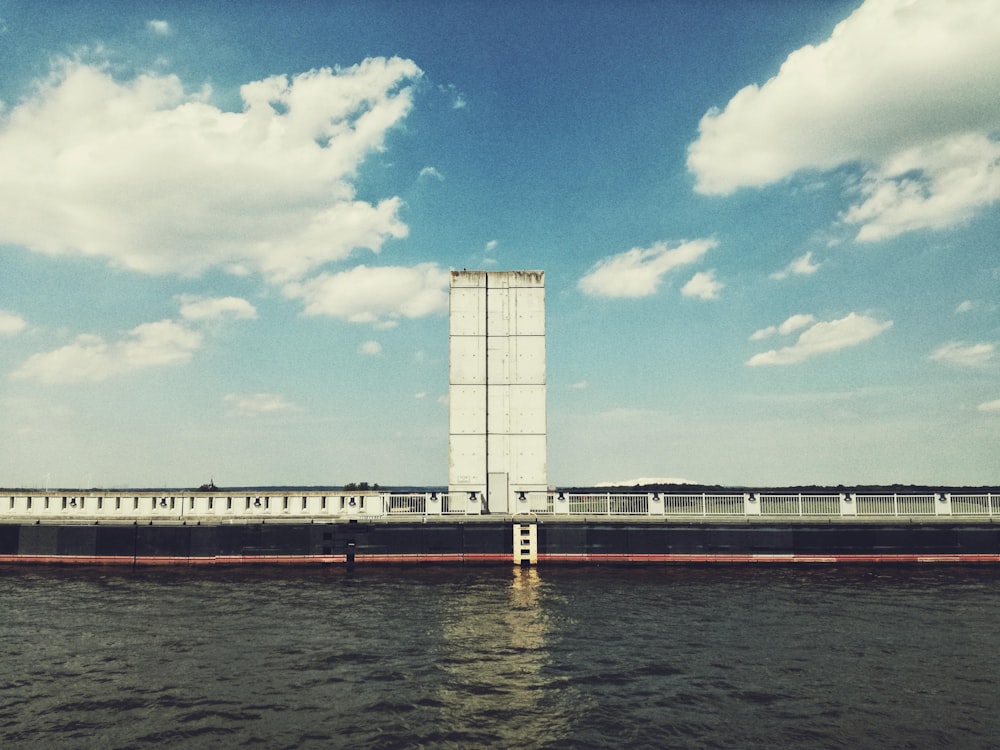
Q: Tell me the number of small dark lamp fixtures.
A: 12